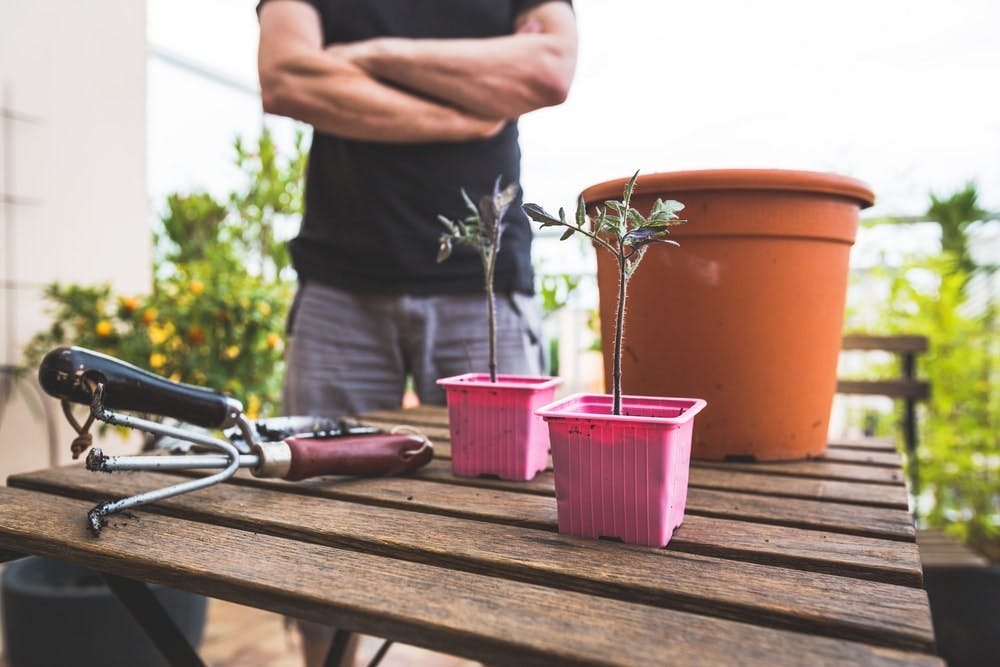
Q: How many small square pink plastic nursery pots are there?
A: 2